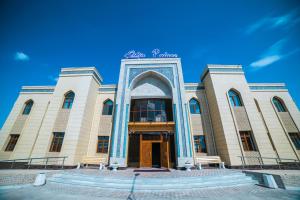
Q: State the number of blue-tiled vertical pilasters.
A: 2